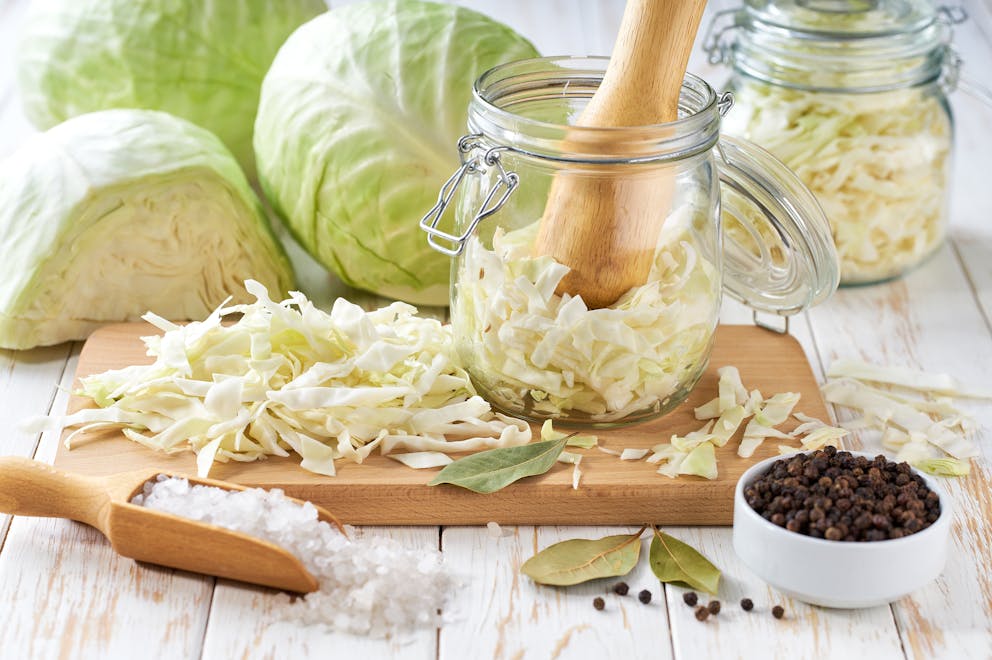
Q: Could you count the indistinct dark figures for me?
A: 0